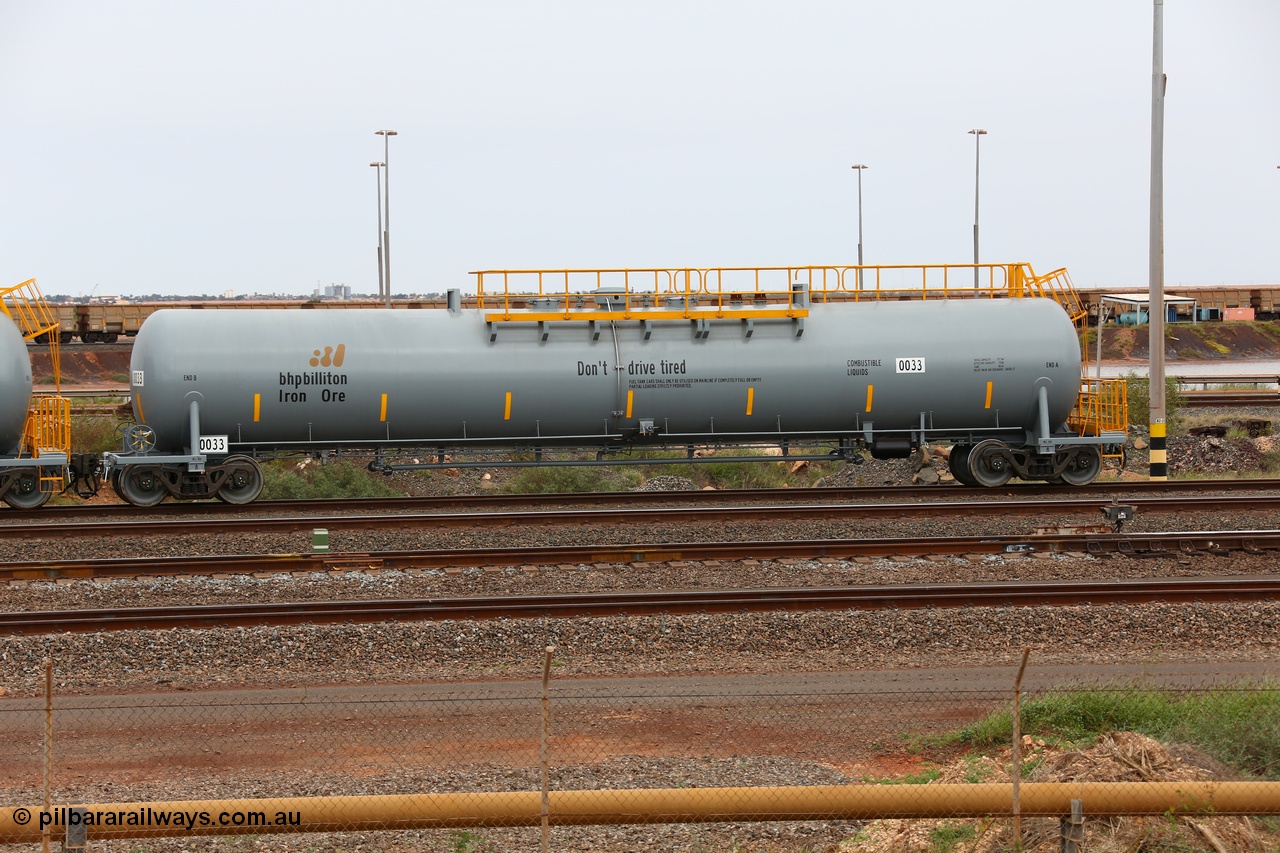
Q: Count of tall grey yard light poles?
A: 5